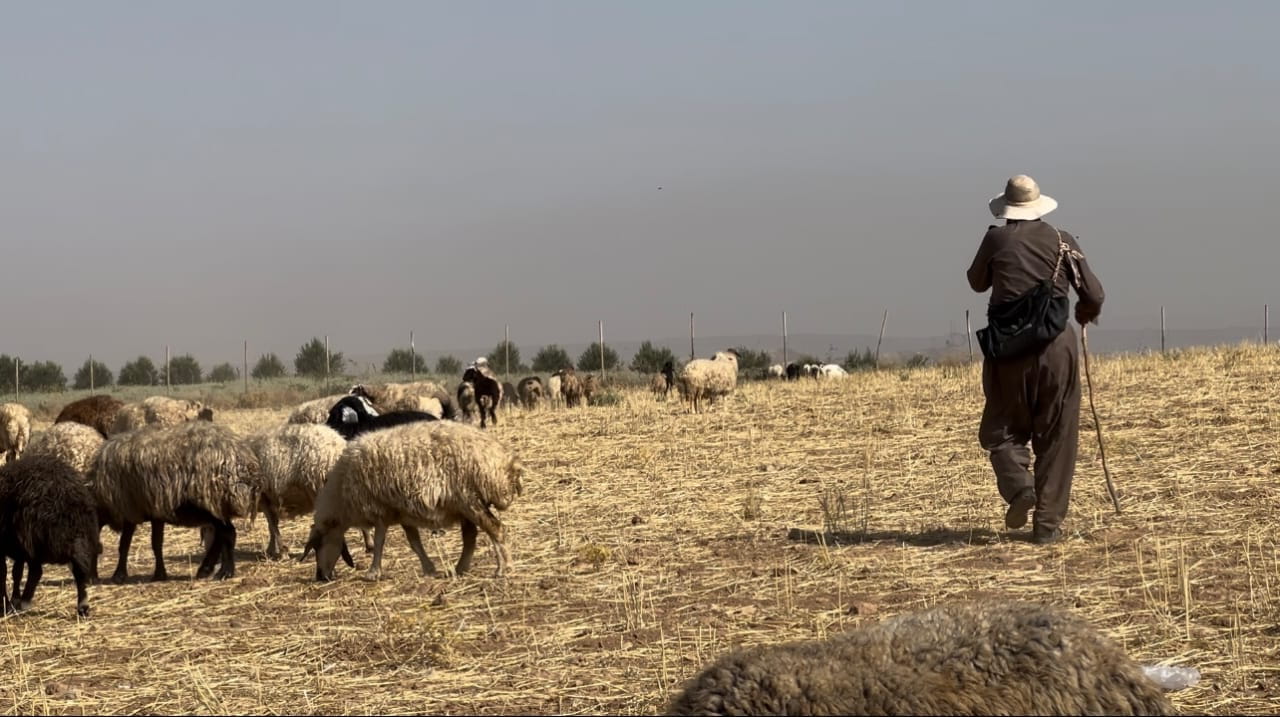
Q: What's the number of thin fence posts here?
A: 14